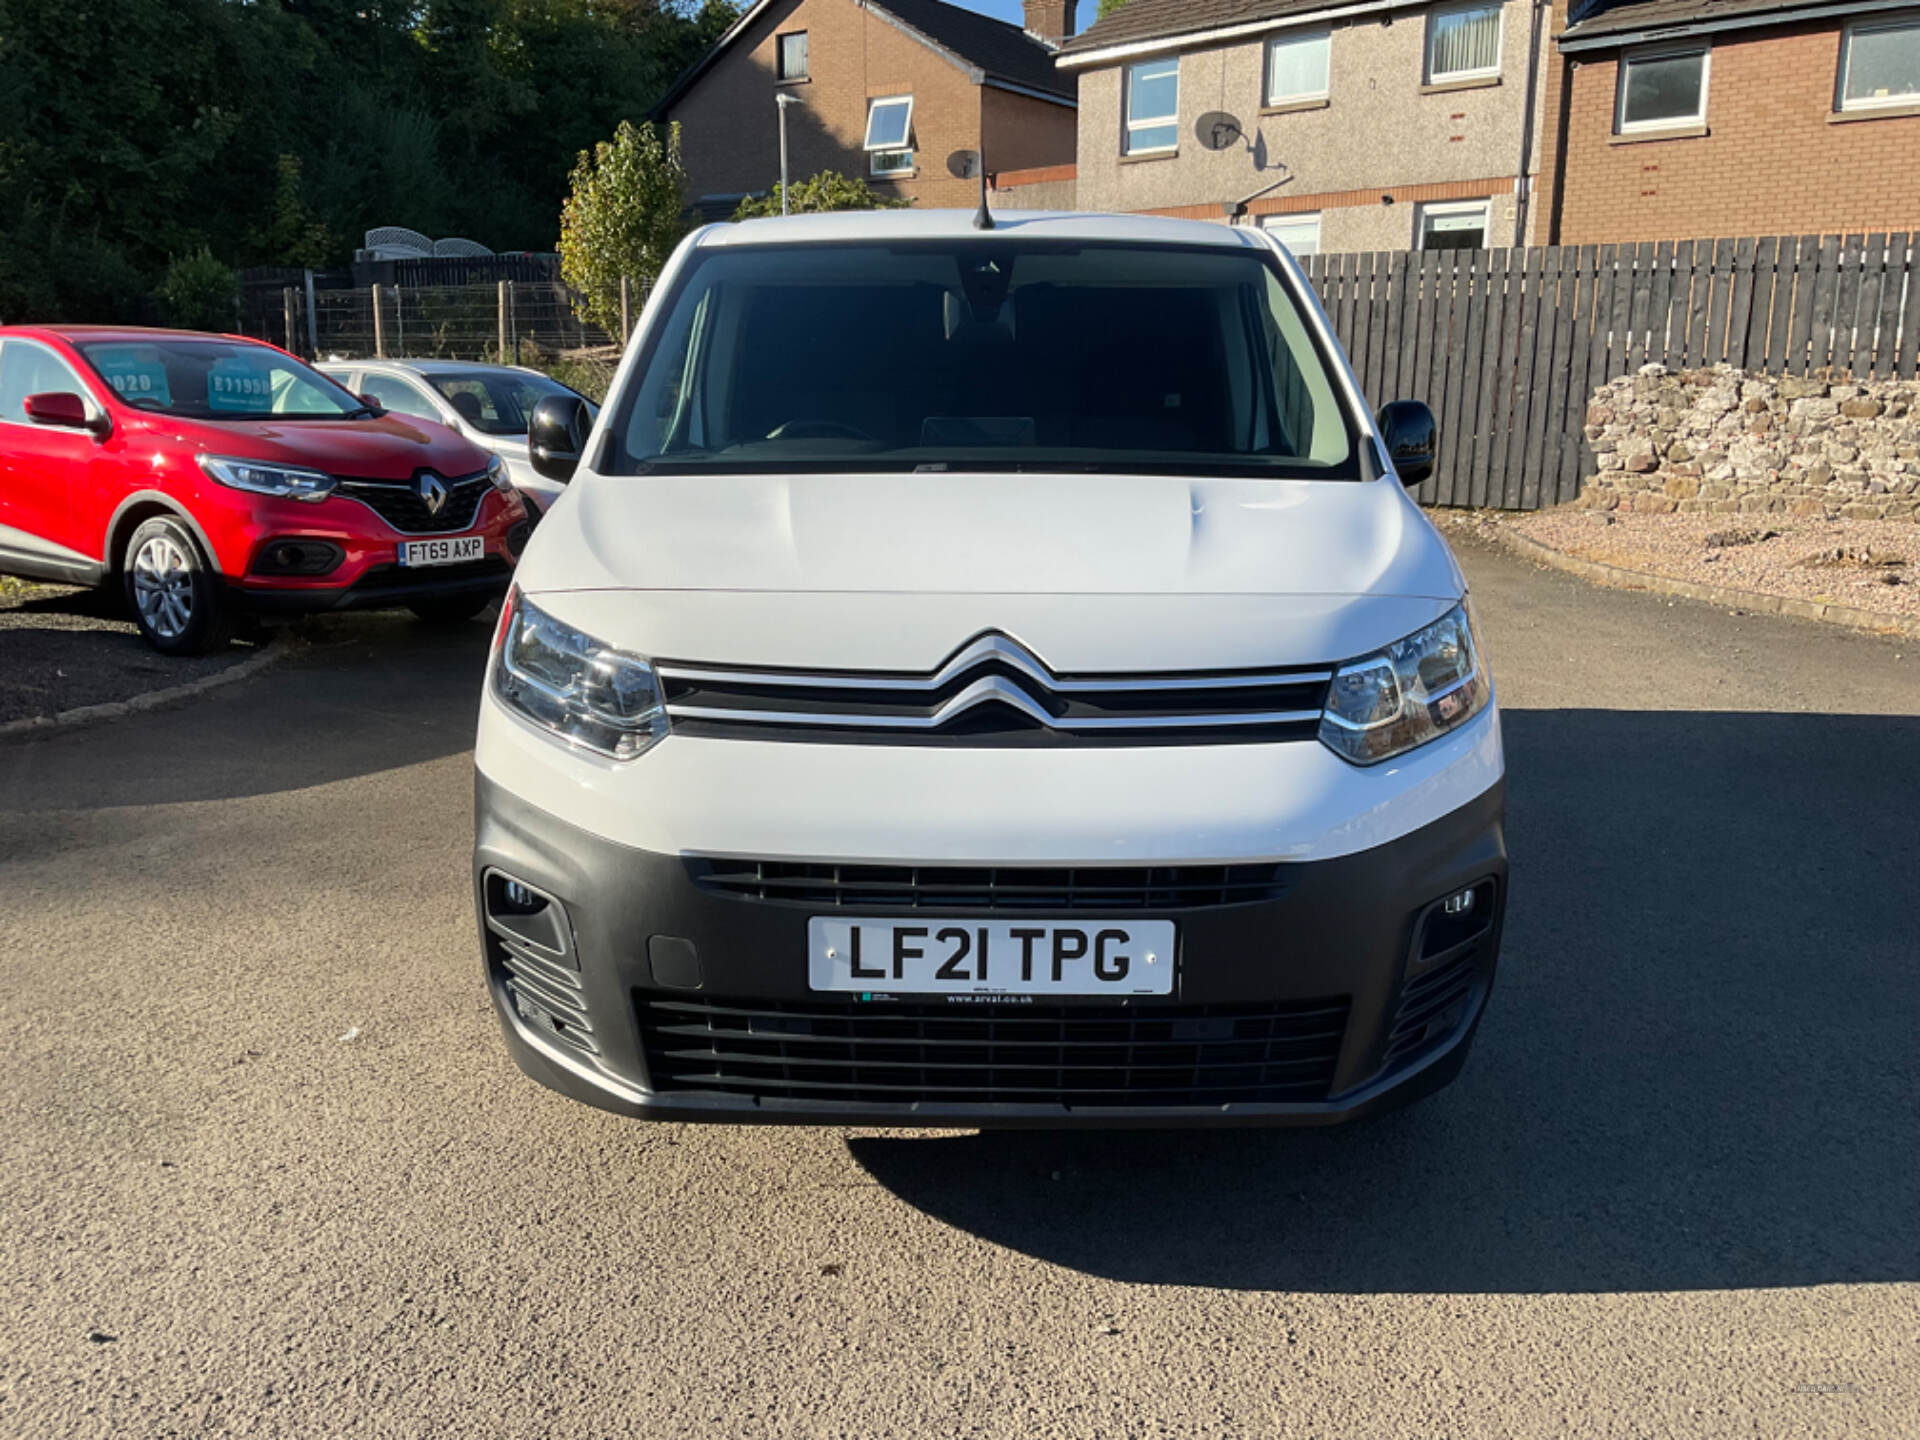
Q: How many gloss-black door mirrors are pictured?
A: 2